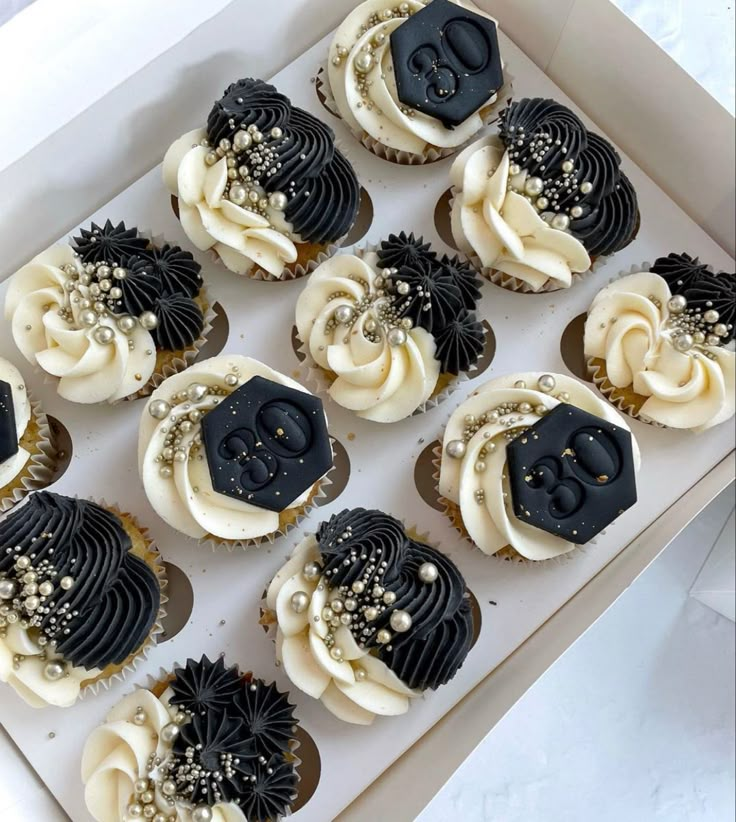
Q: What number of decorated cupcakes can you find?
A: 12